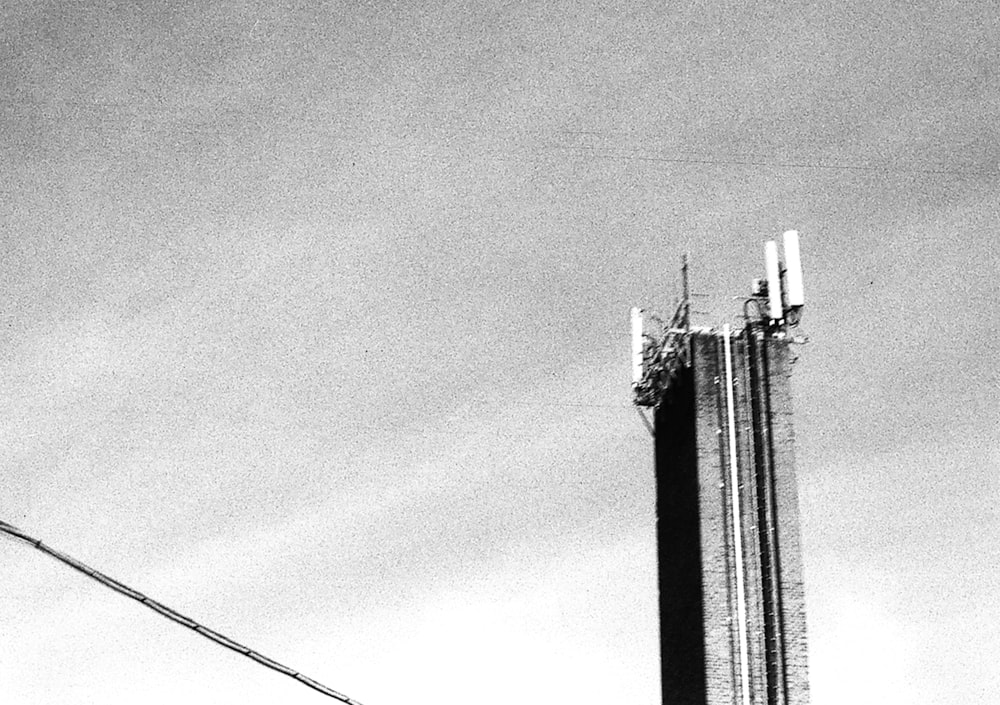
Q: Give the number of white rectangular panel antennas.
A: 3